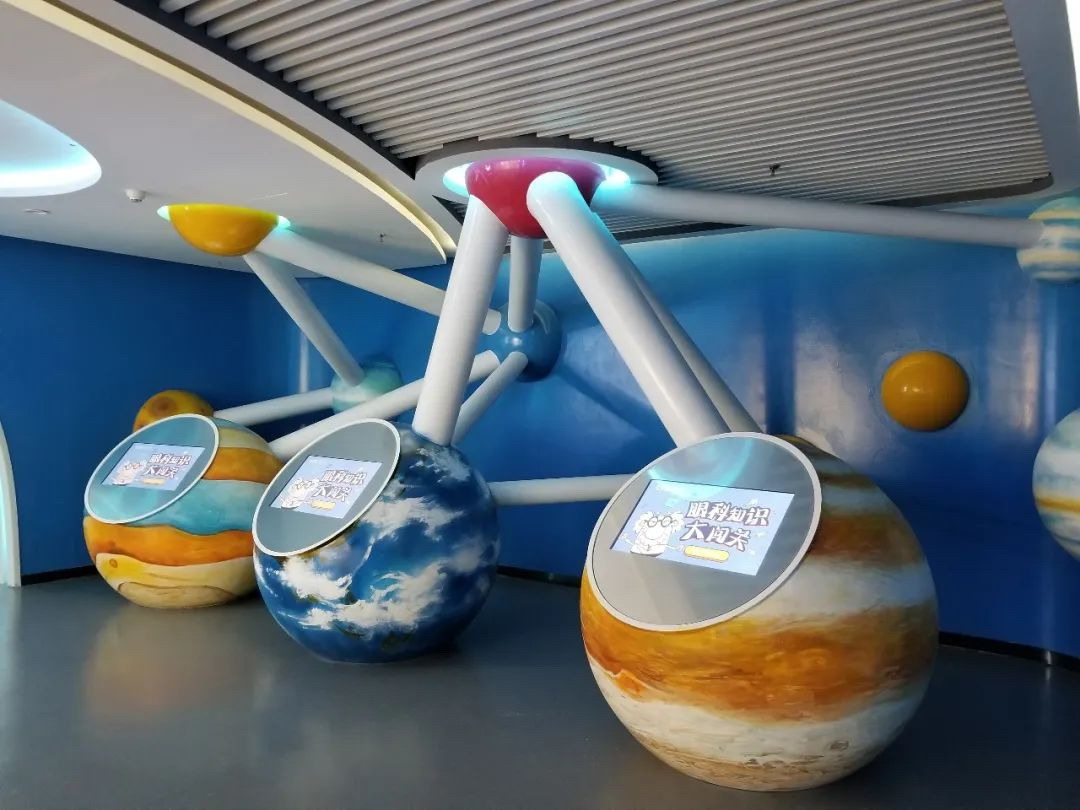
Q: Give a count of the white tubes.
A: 11